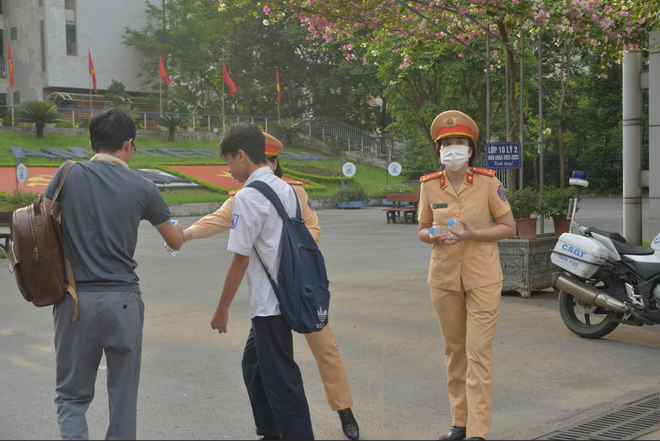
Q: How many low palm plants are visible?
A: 3